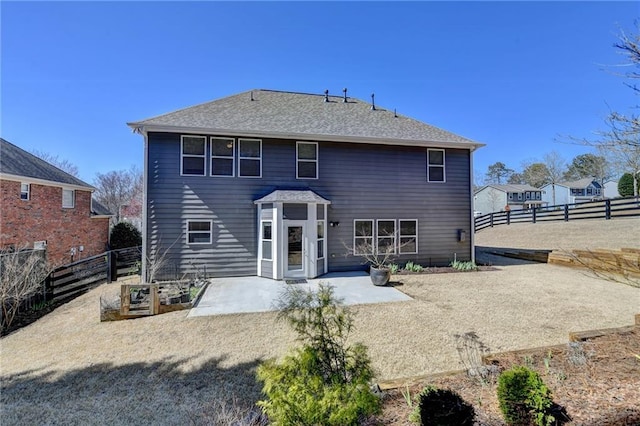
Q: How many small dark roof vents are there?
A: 5